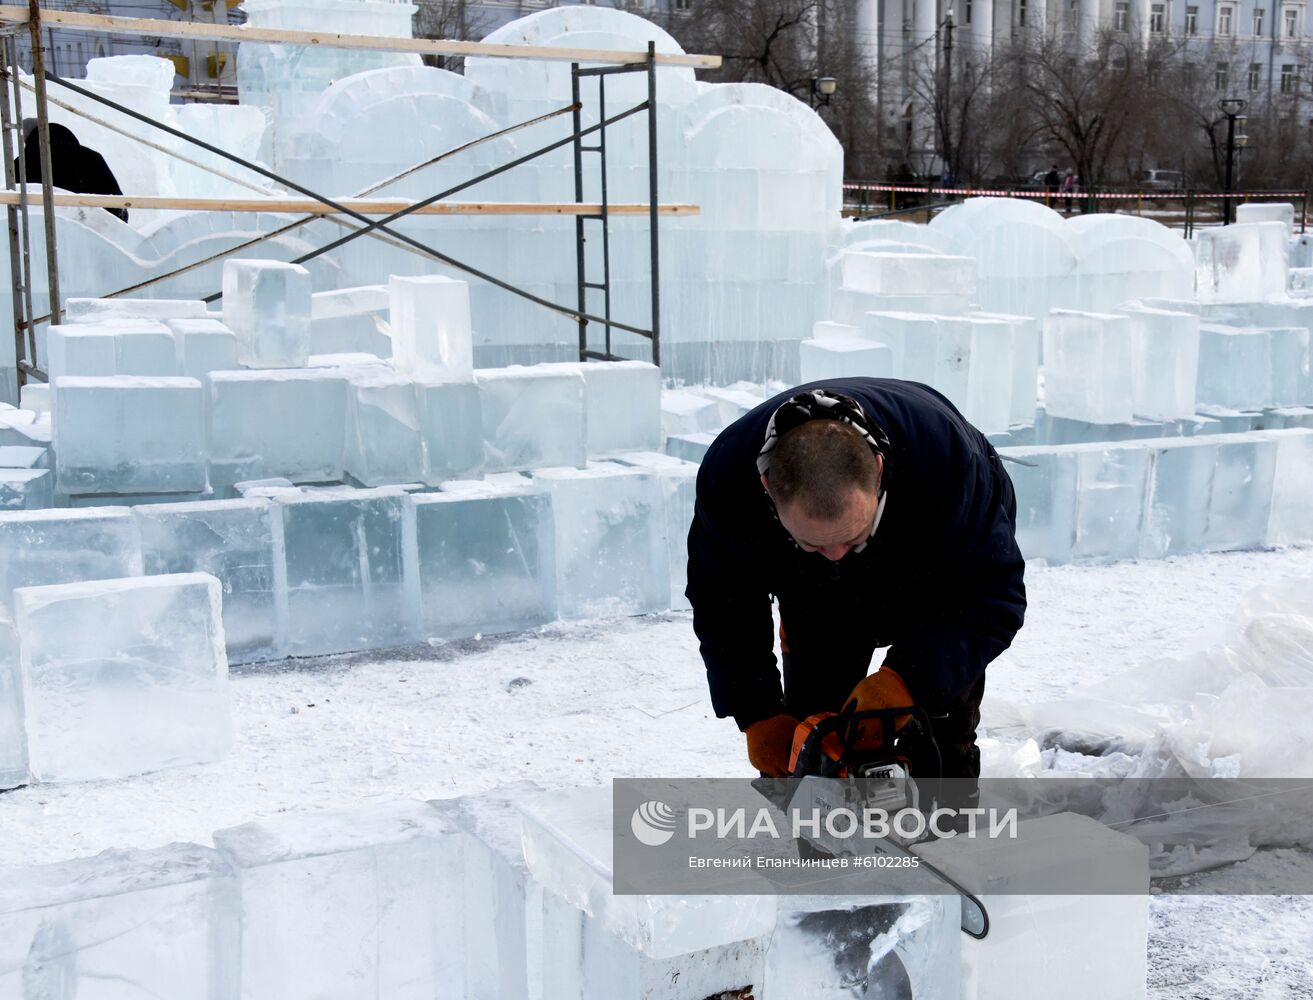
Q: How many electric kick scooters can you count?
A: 0